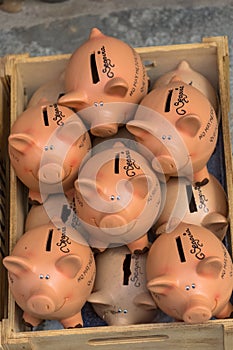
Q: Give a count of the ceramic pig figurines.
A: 11